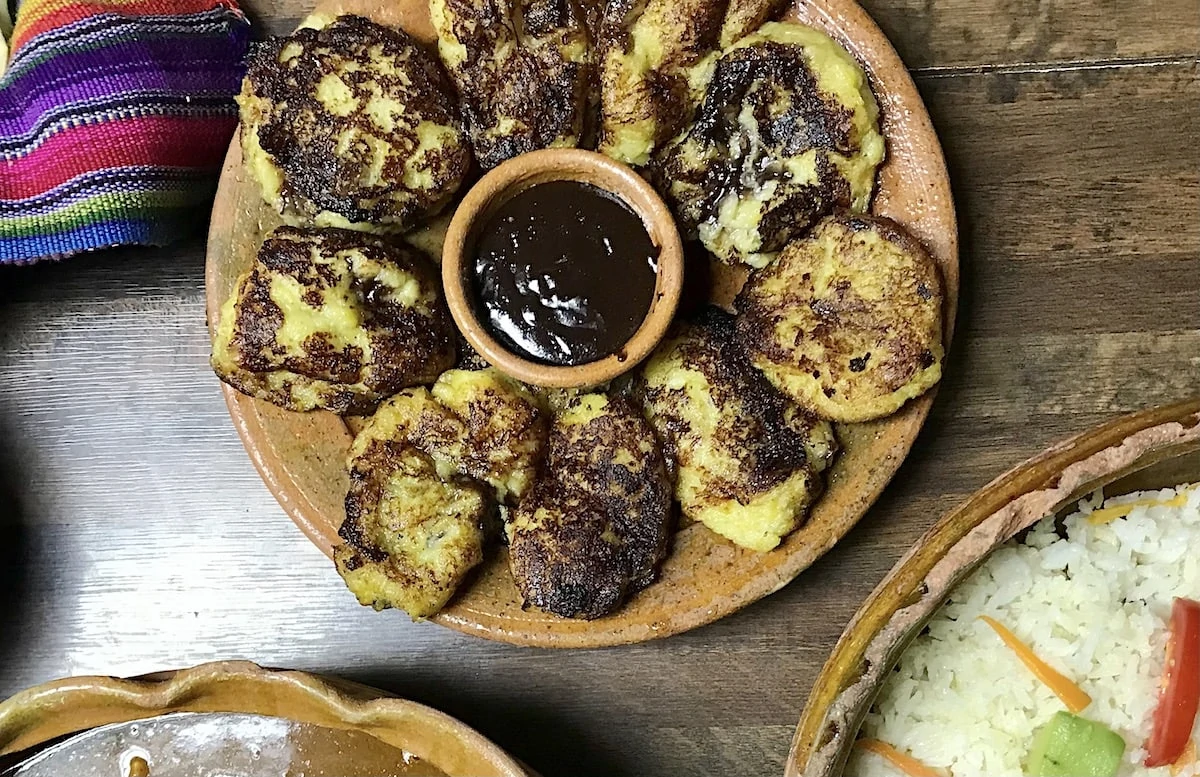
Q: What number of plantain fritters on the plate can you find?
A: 9